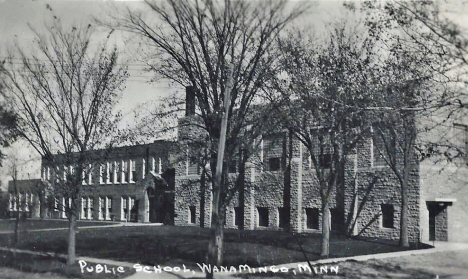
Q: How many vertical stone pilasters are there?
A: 4